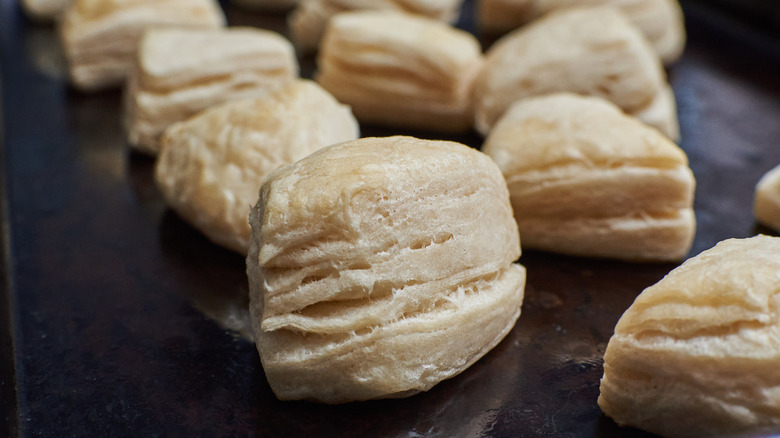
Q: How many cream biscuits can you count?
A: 13